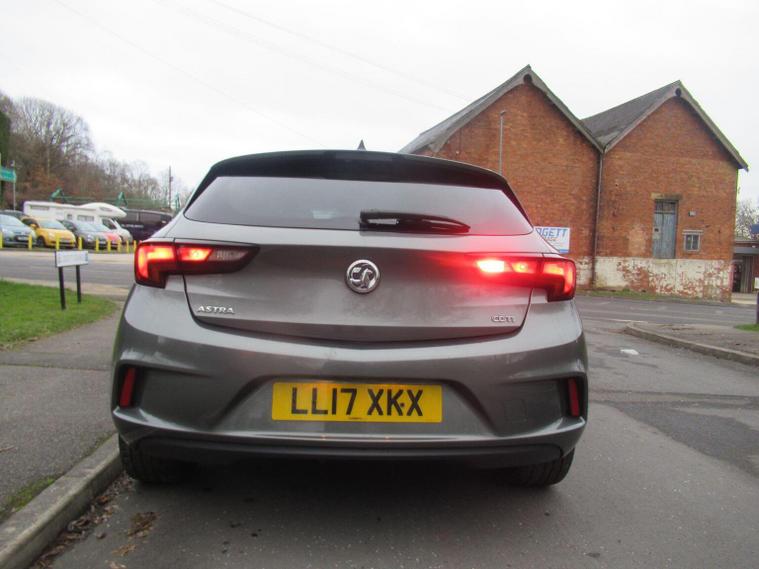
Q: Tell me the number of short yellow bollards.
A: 9